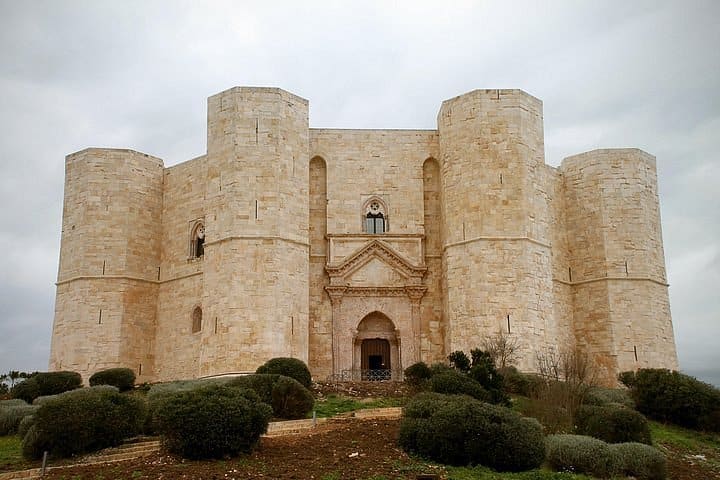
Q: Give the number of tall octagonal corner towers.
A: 4